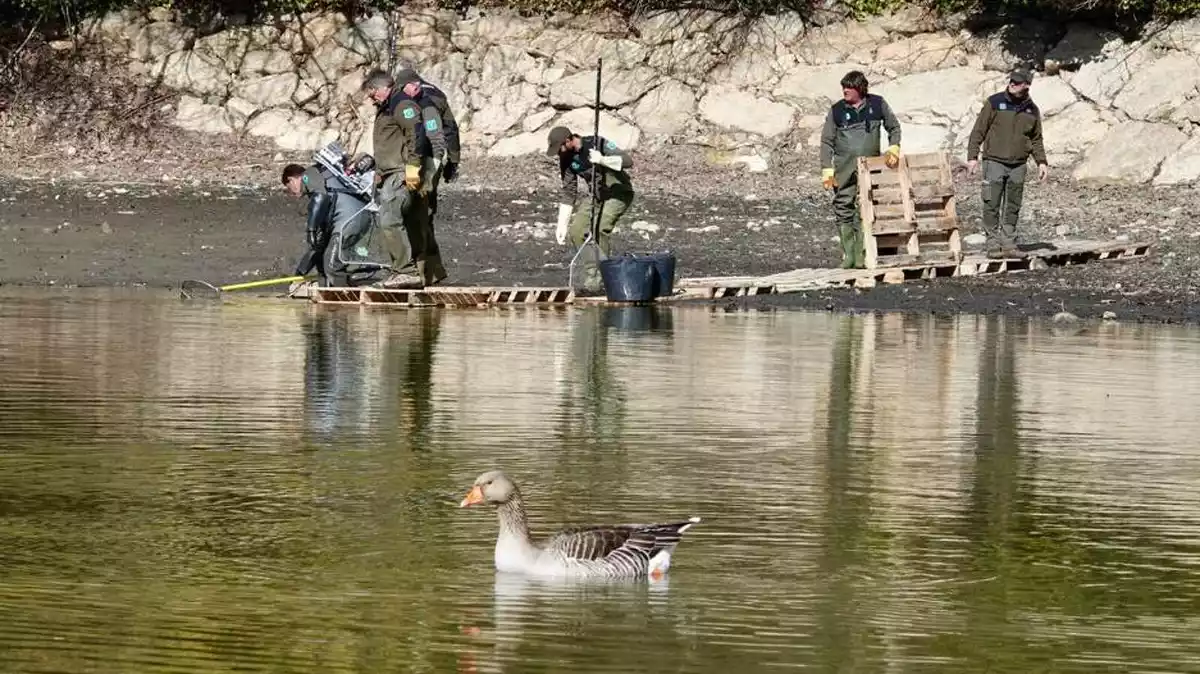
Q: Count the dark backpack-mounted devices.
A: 1